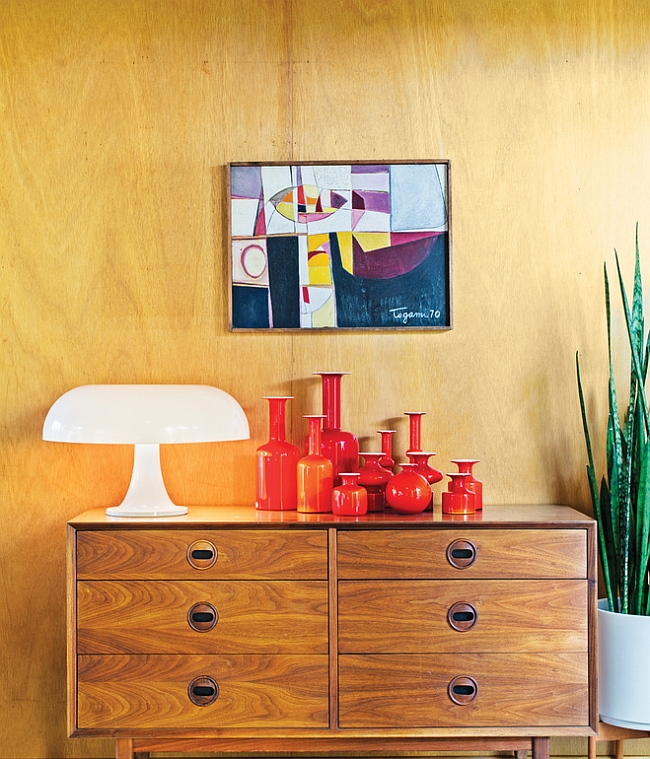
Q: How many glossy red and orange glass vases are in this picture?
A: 11